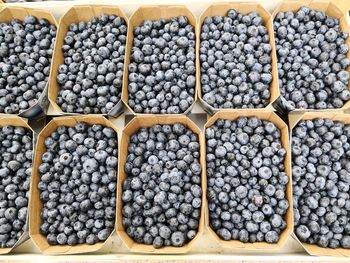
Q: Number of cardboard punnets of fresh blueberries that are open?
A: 10